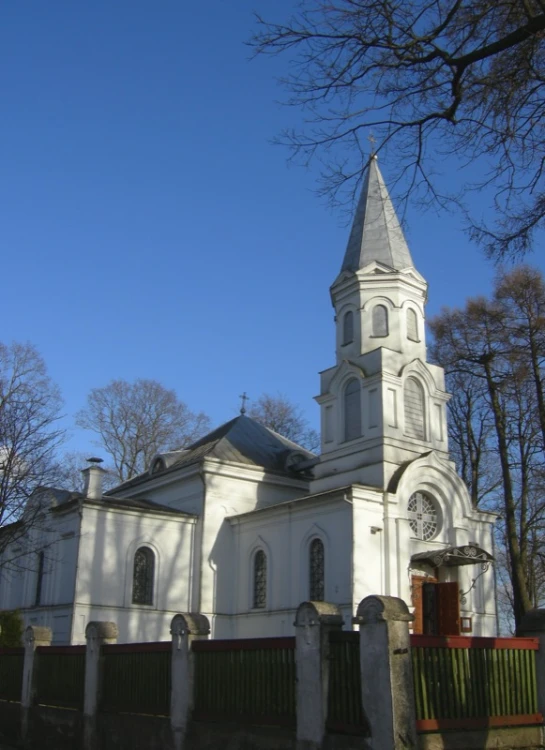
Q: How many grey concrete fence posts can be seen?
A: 6